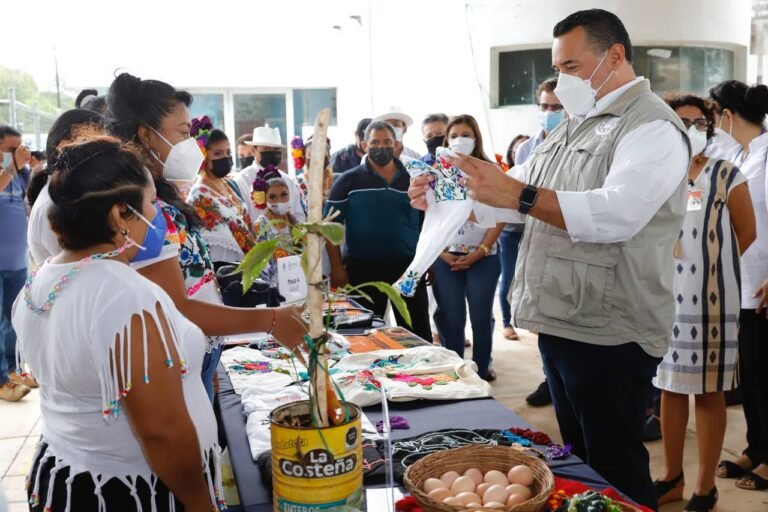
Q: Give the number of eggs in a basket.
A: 15